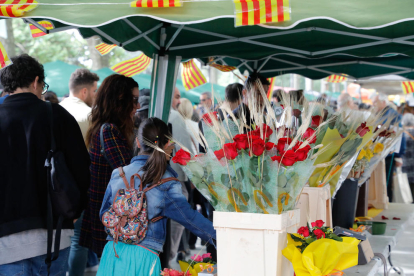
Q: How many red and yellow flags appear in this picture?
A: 12